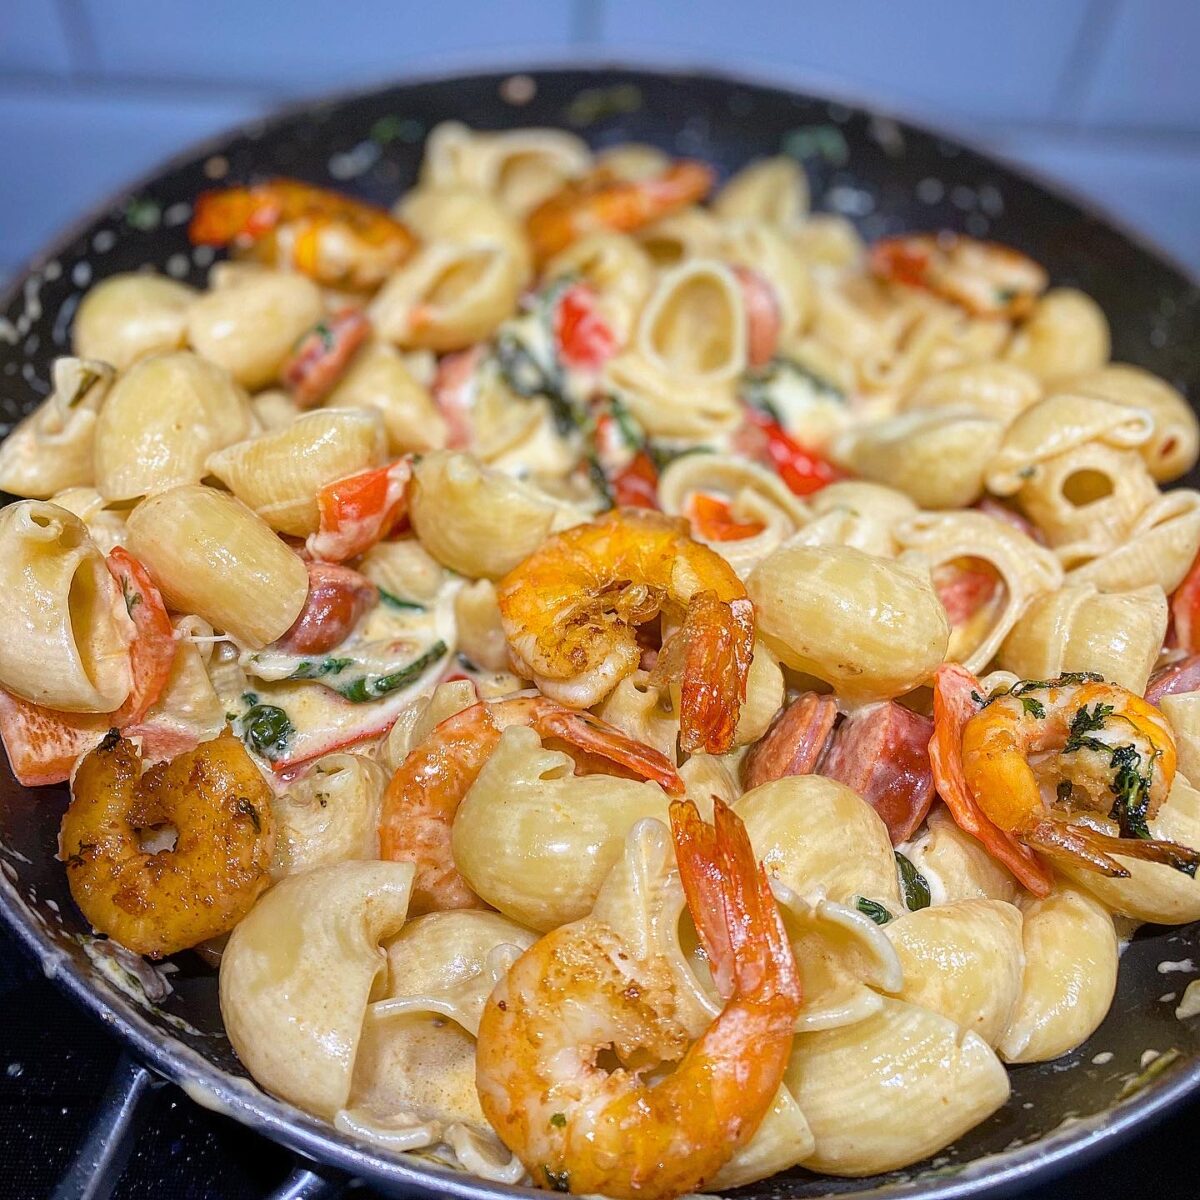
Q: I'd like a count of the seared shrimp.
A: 8